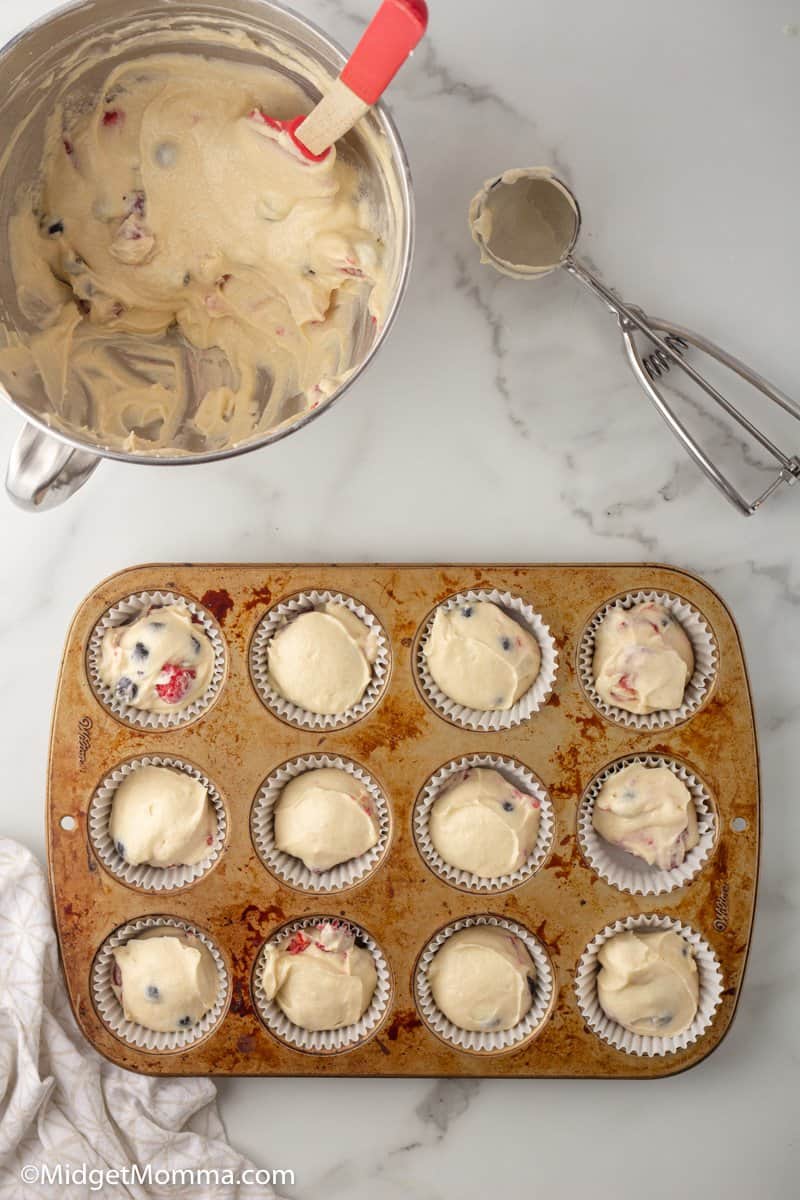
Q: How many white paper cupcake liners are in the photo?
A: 12